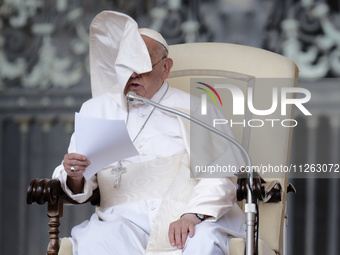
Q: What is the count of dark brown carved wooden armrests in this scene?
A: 2